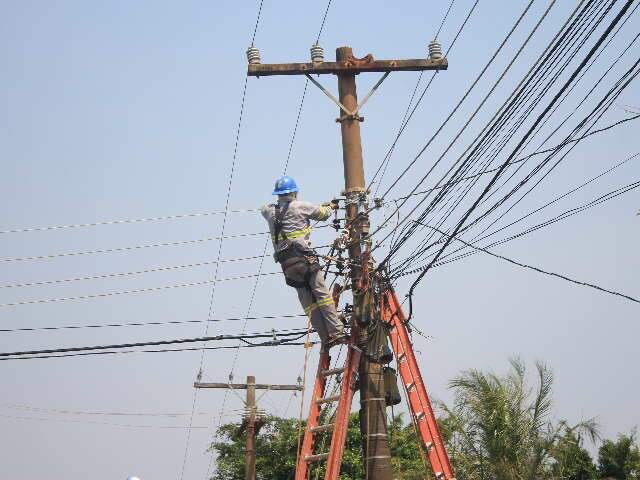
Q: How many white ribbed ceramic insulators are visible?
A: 3